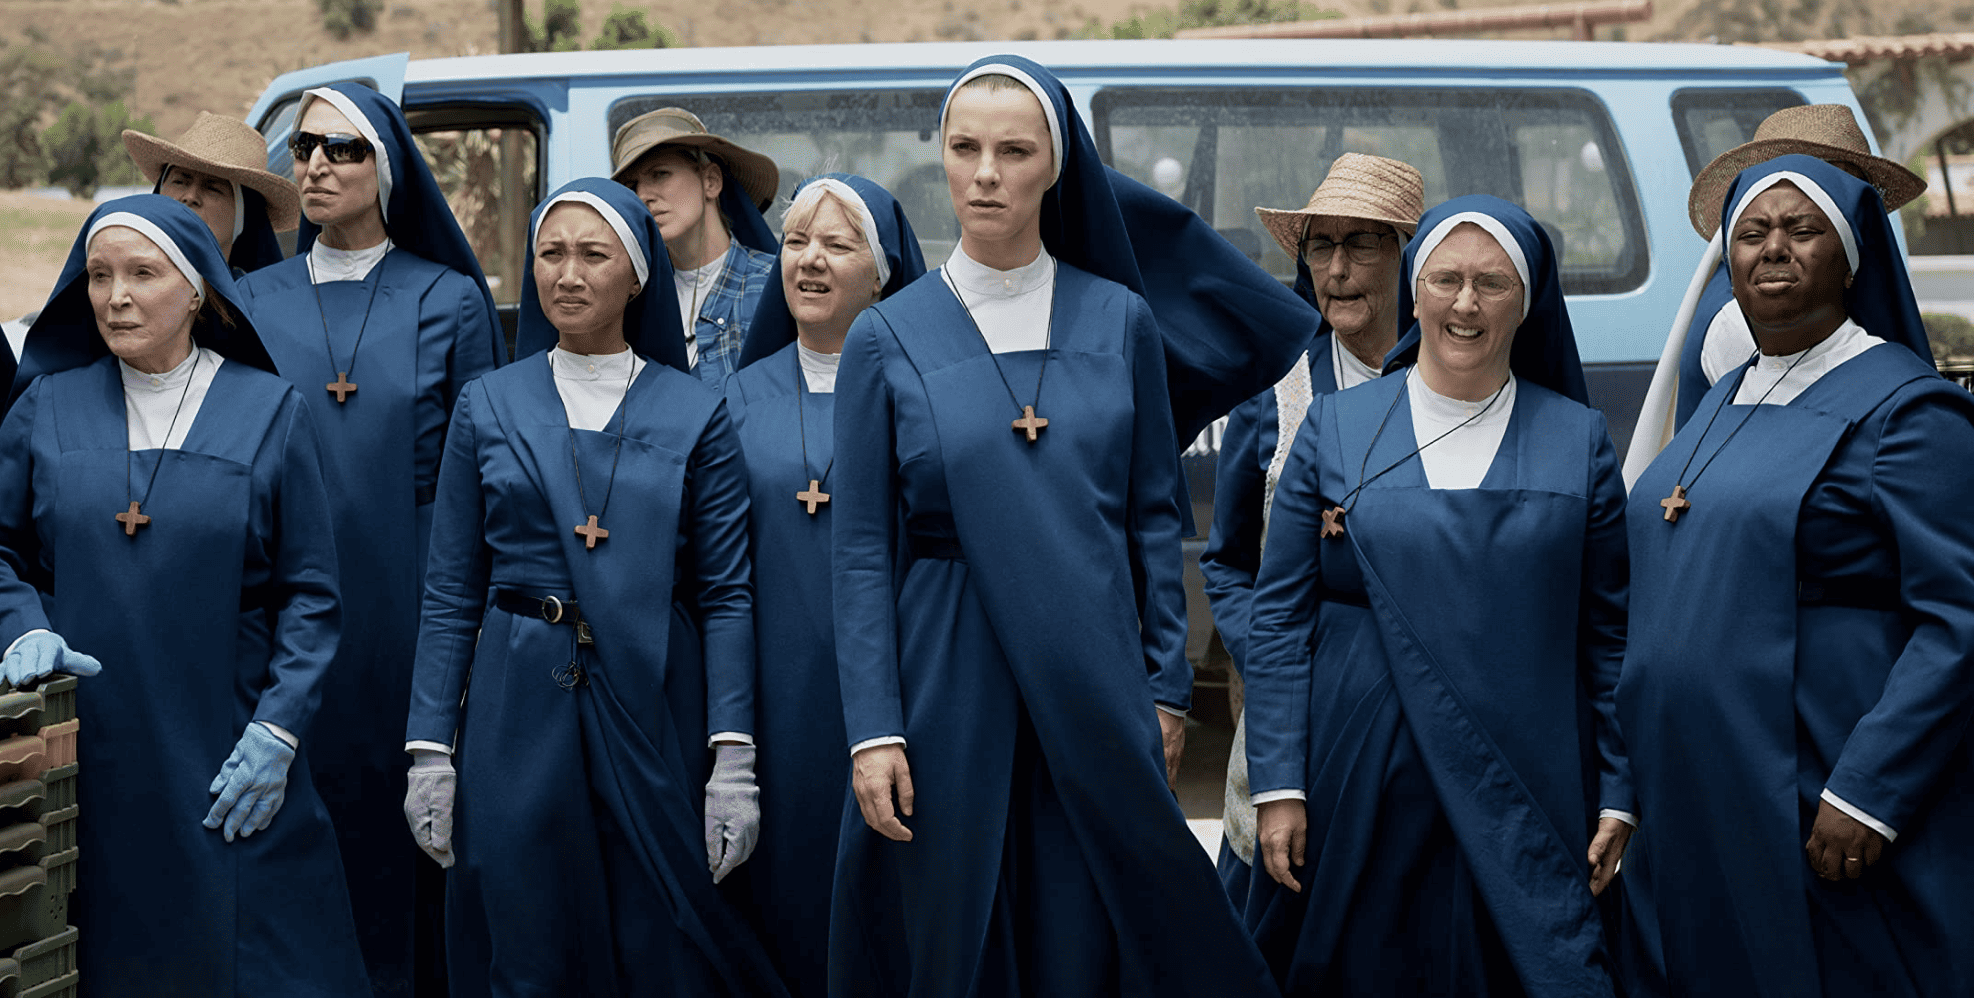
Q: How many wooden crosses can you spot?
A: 7